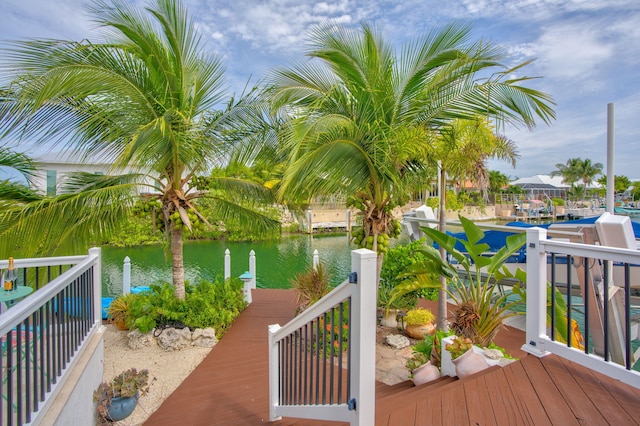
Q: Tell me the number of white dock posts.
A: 4